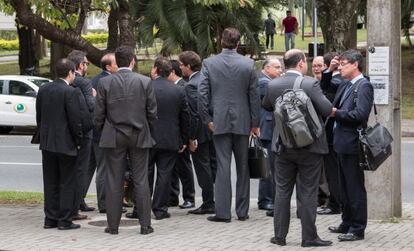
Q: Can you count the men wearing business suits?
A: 13